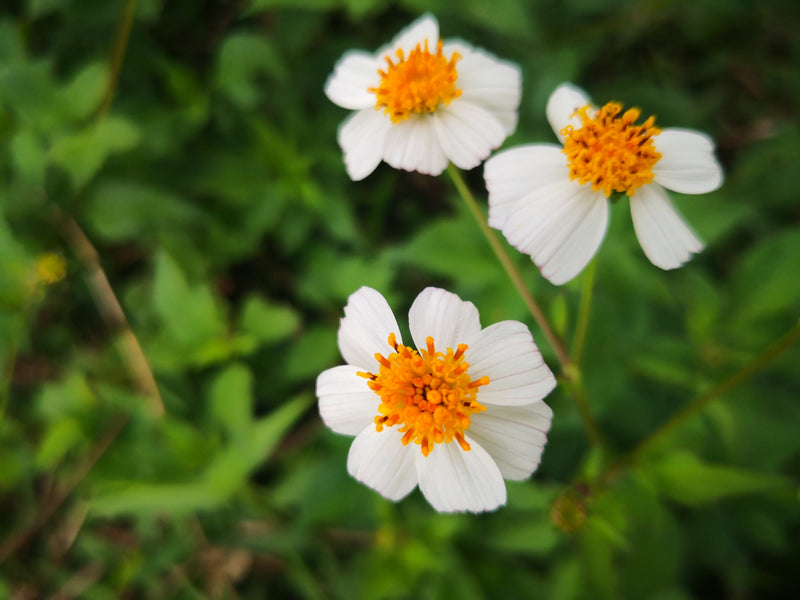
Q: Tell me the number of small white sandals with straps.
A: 0